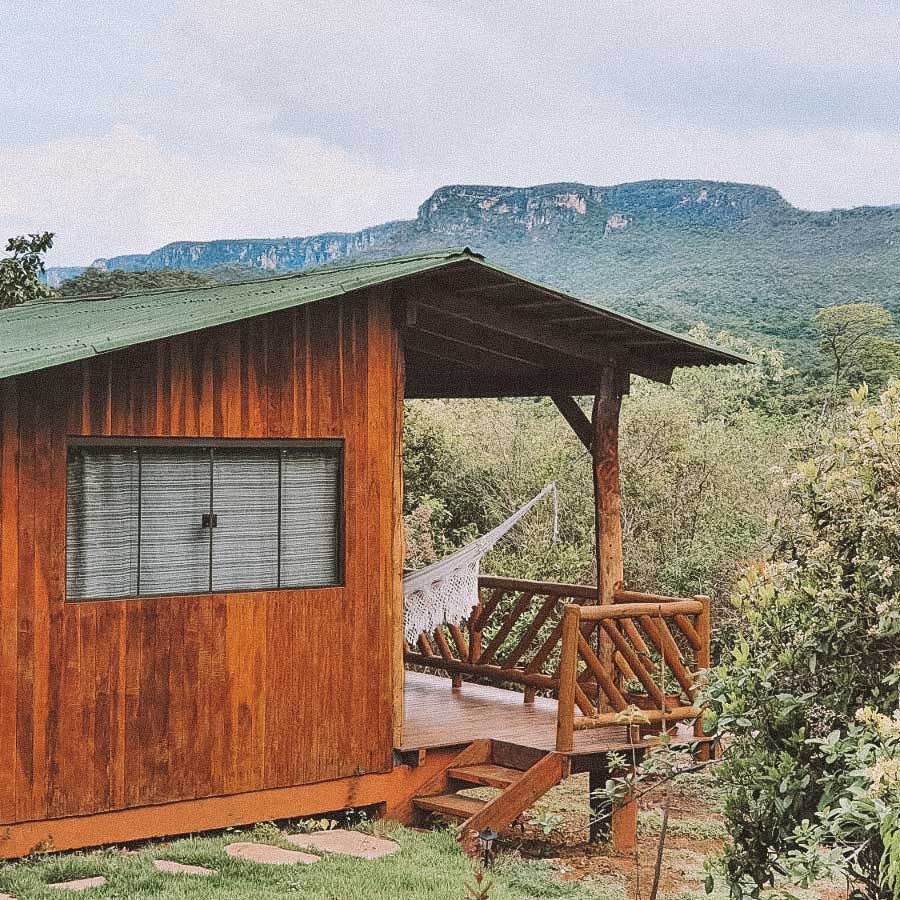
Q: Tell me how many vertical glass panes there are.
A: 4